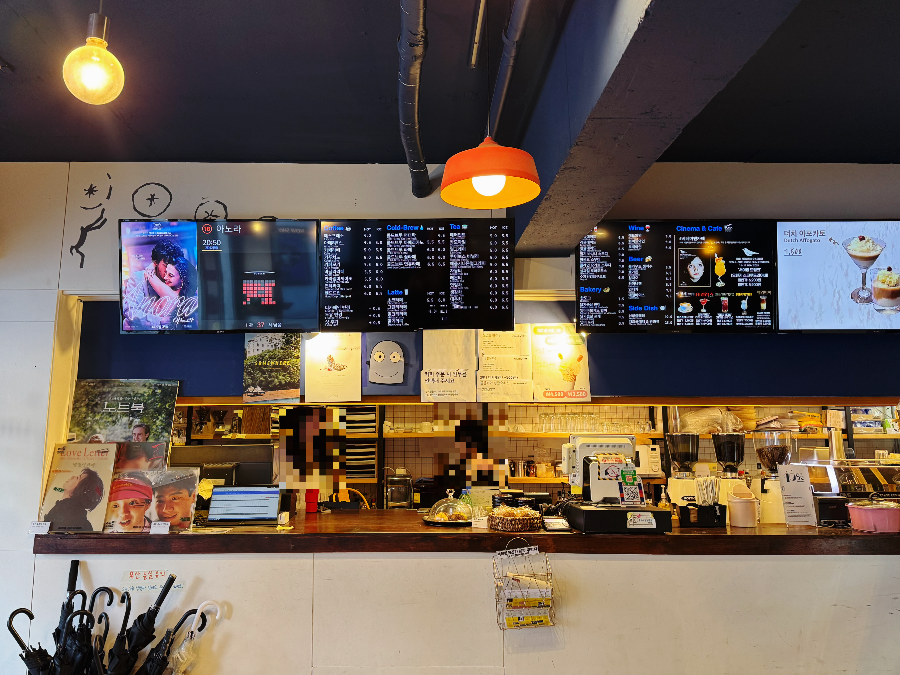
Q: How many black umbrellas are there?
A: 10